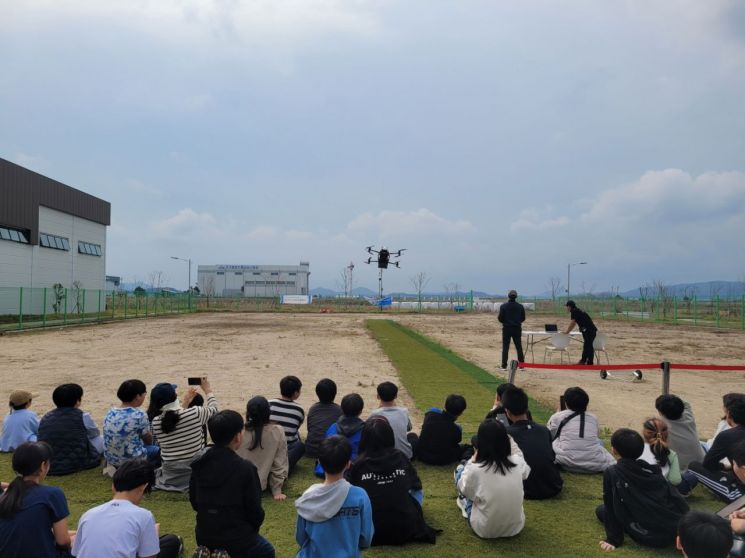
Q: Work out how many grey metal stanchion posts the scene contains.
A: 2